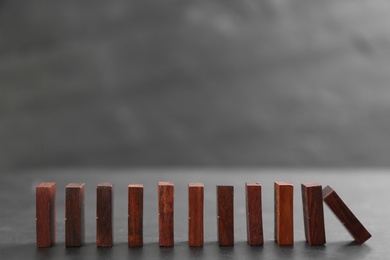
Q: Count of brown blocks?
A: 11